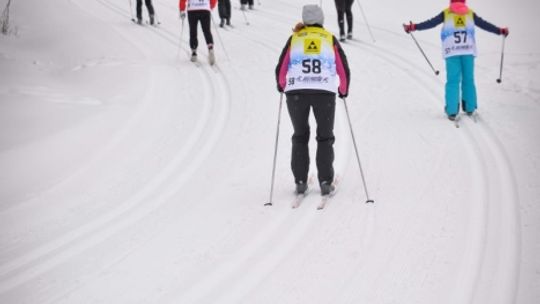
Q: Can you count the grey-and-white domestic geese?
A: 0